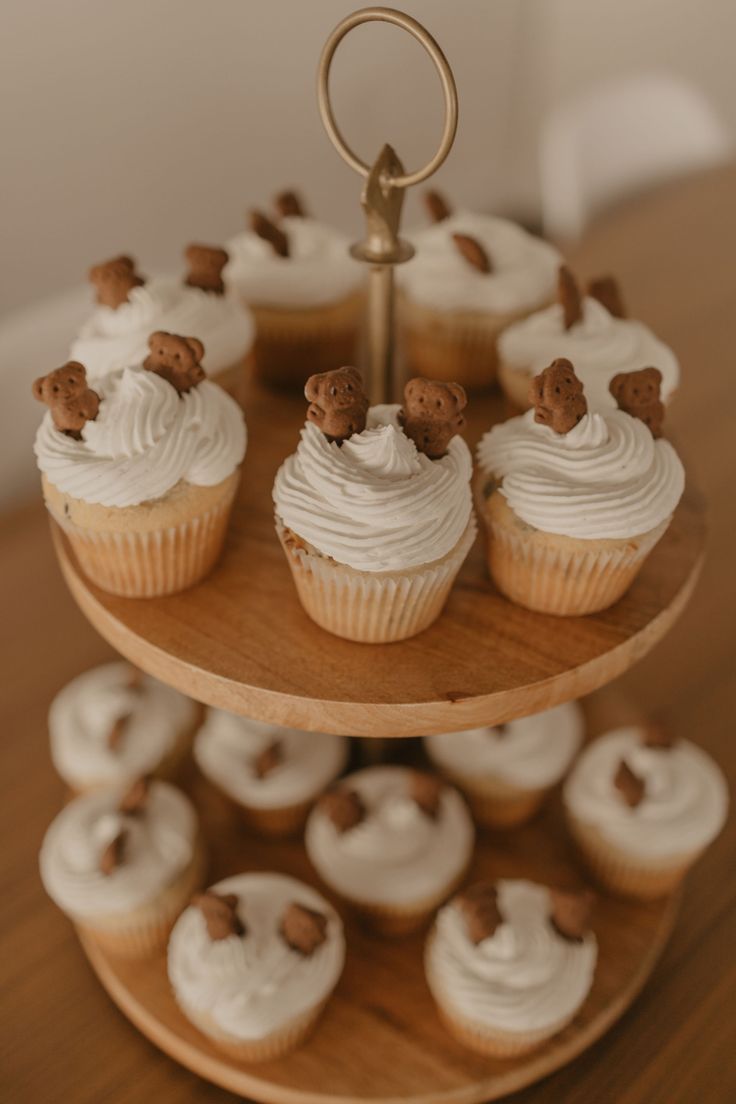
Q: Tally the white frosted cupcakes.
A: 15